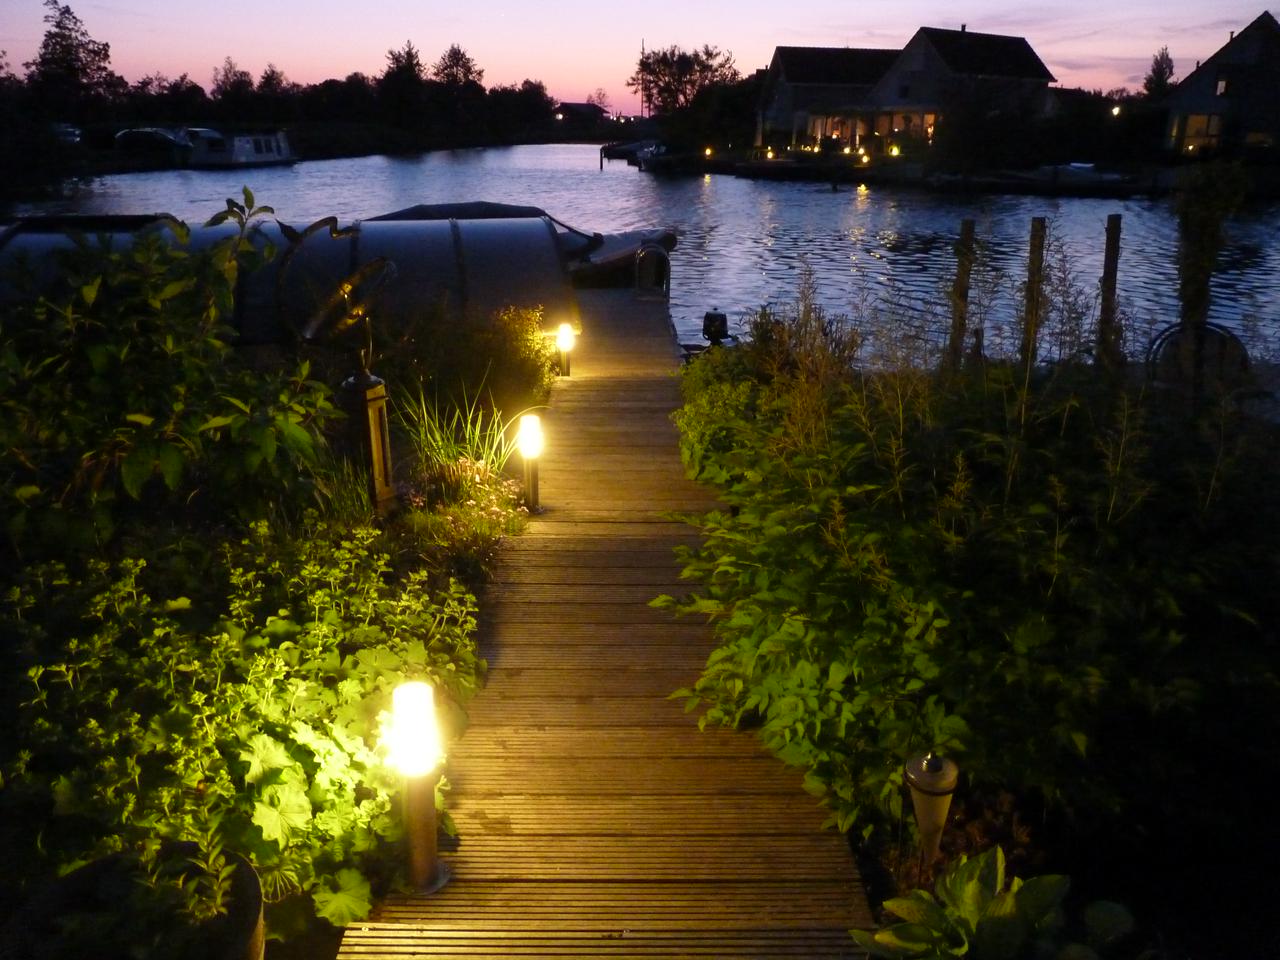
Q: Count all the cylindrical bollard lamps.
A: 3